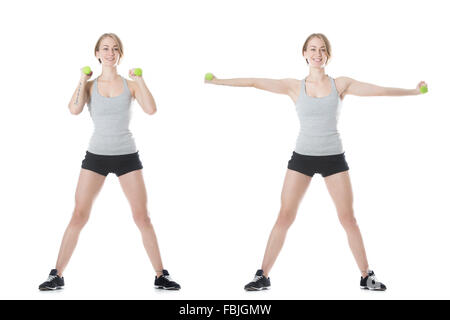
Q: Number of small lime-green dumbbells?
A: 4